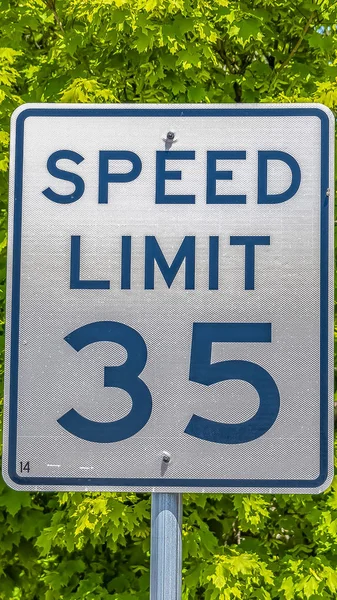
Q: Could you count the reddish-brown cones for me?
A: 0